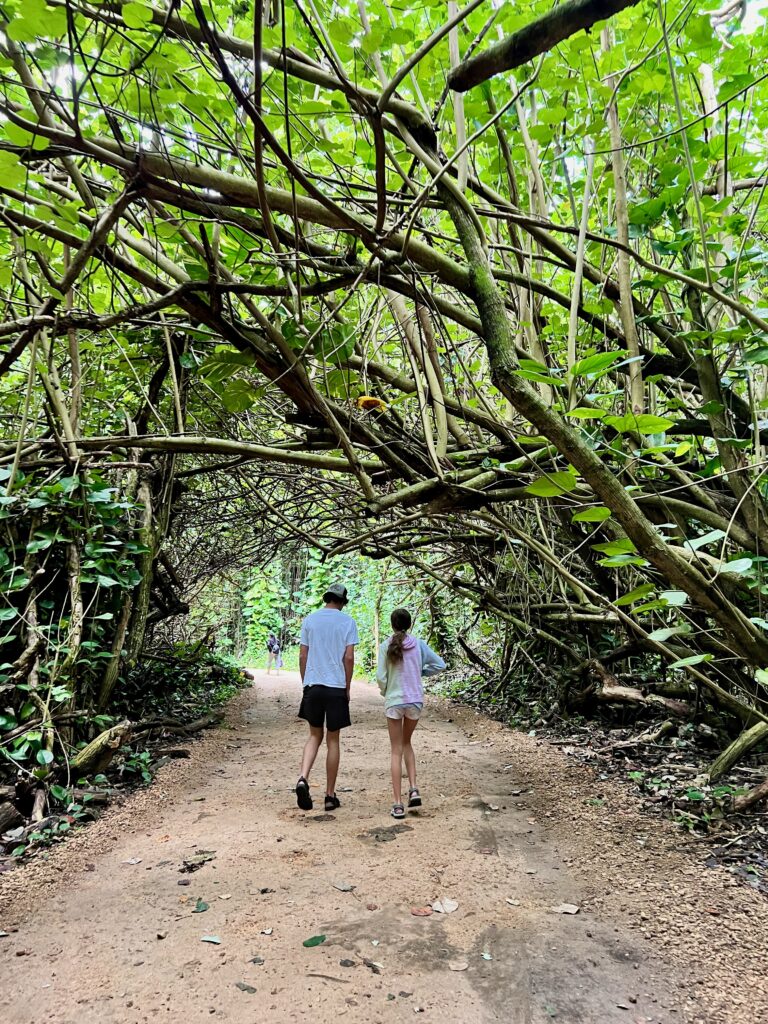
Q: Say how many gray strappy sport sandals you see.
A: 2